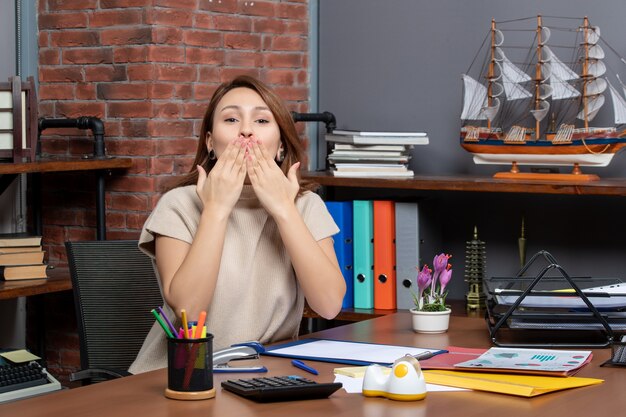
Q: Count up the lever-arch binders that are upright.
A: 4